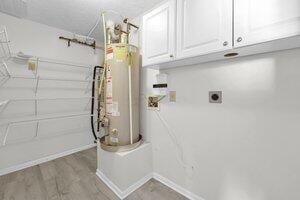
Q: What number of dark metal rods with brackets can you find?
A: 1